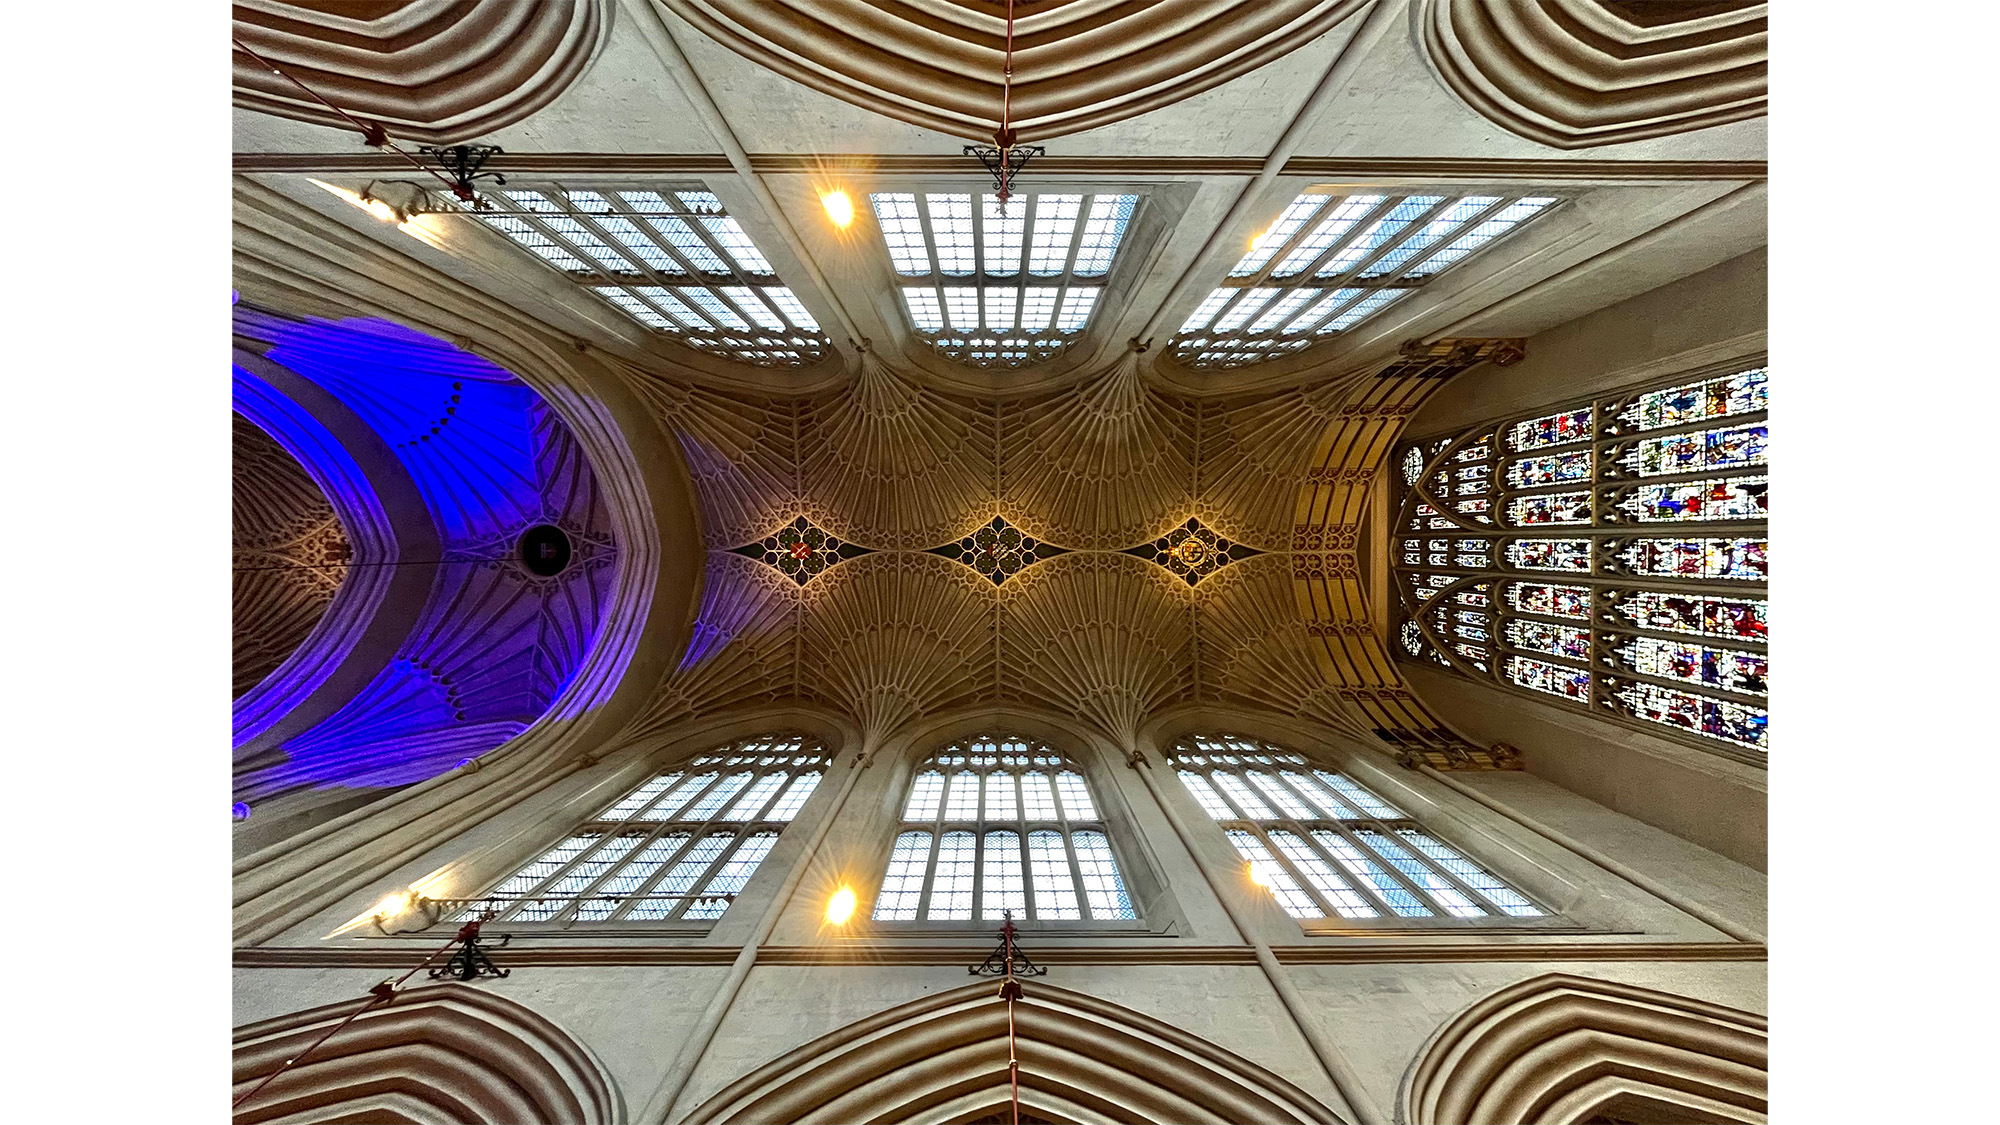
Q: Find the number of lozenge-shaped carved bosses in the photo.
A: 3